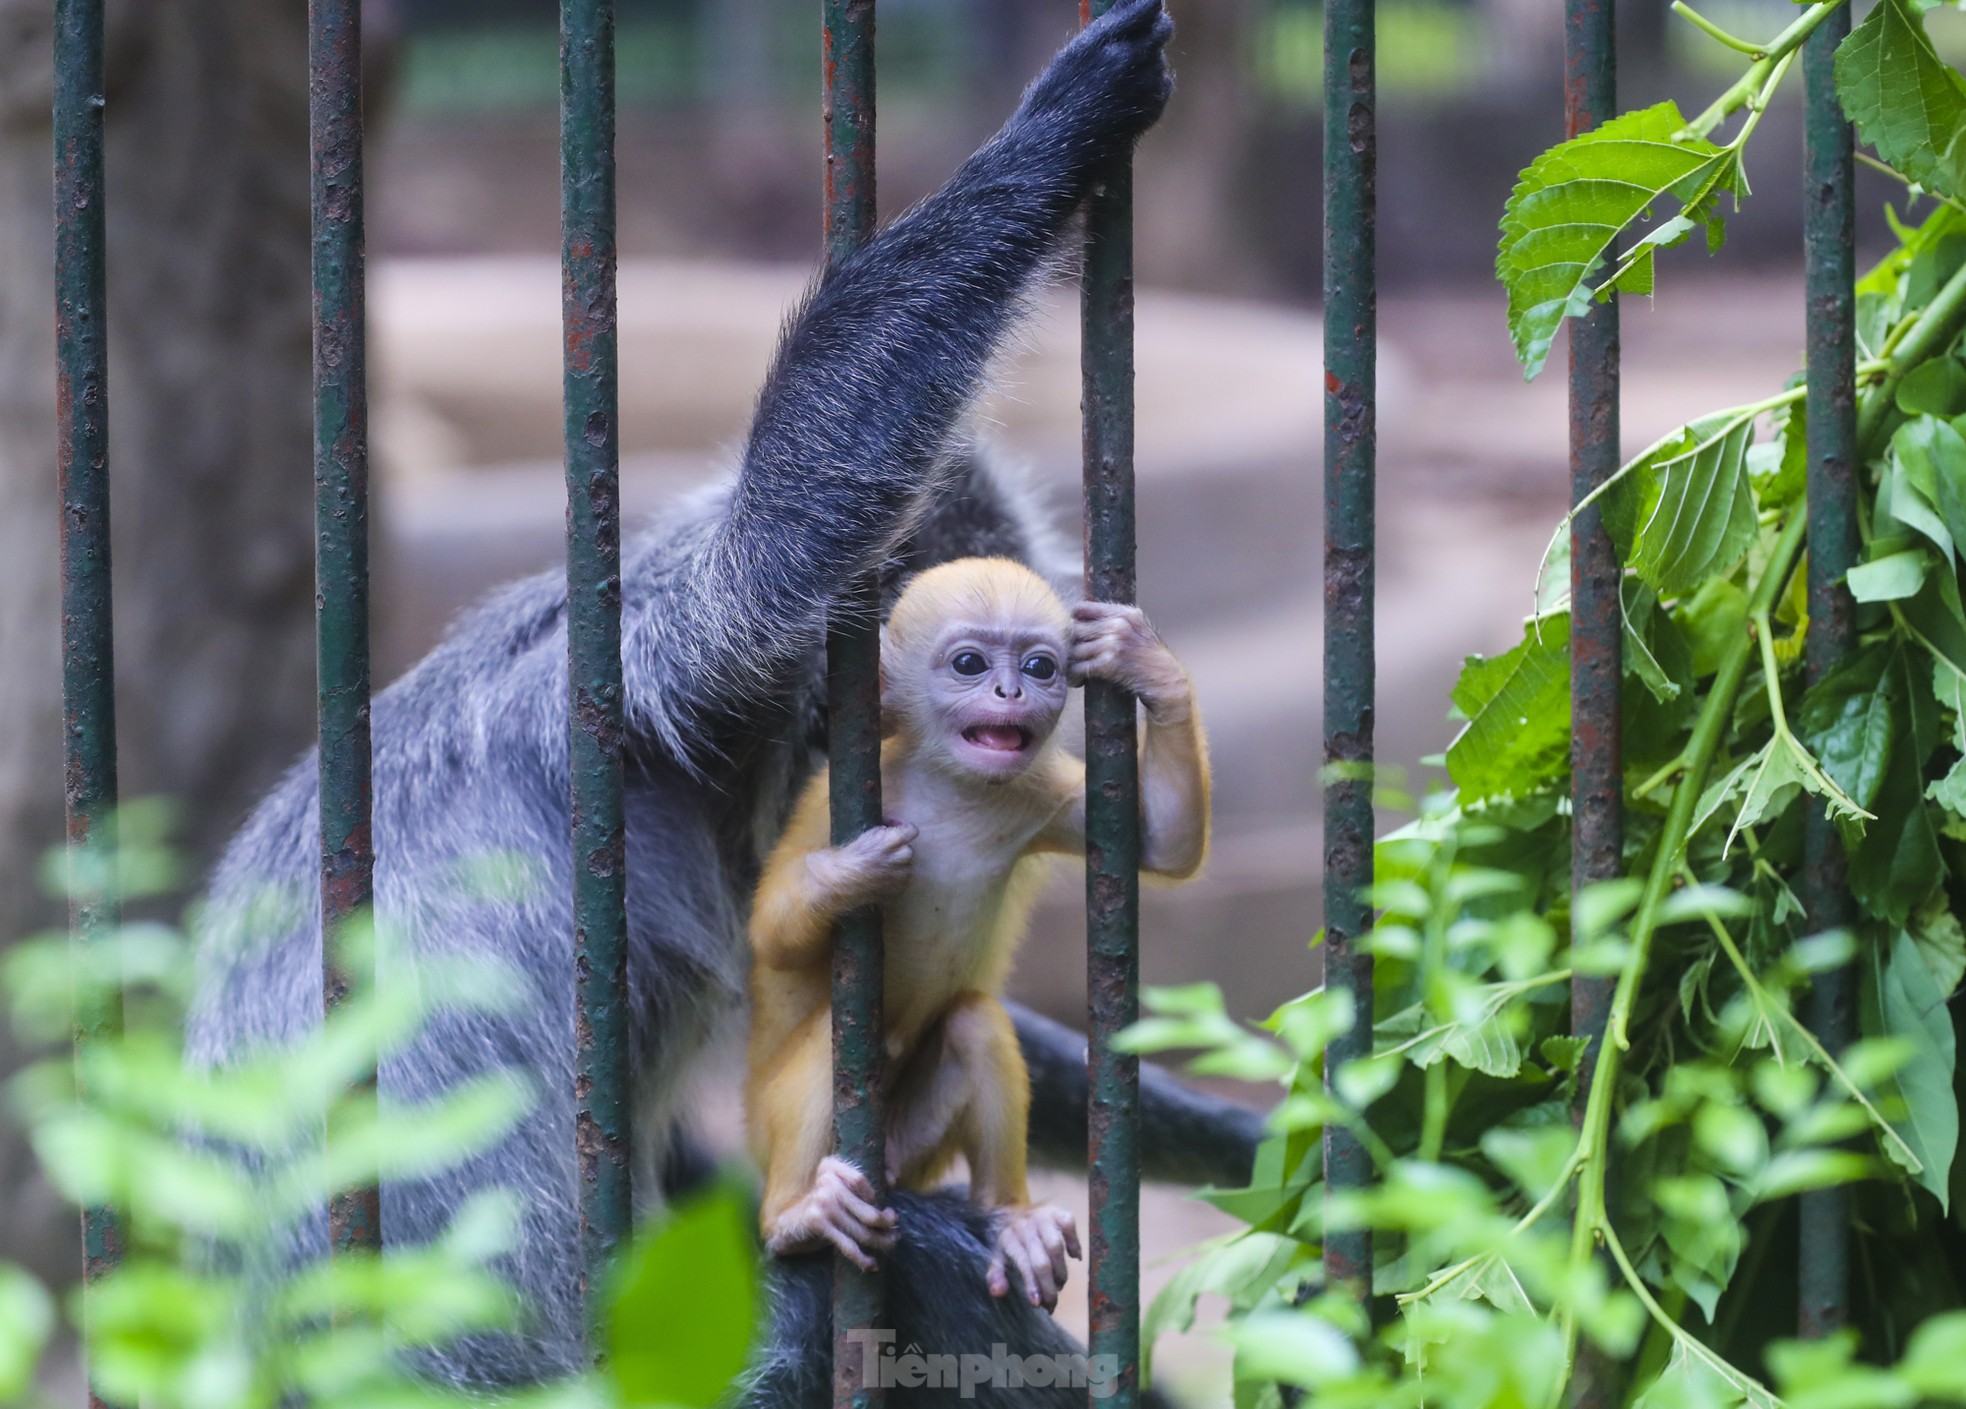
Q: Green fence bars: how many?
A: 8